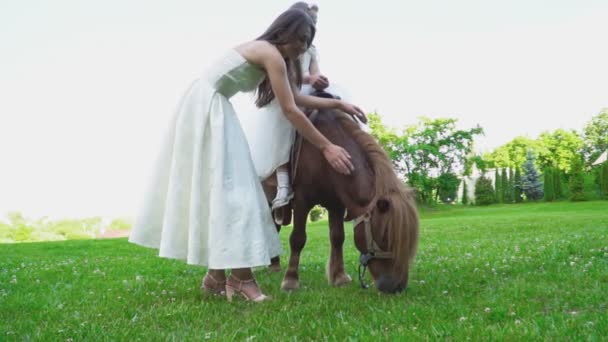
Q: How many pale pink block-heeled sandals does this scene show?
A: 2